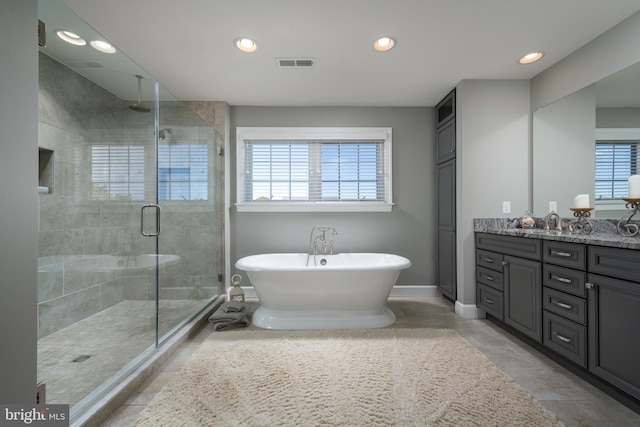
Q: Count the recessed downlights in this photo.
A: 5